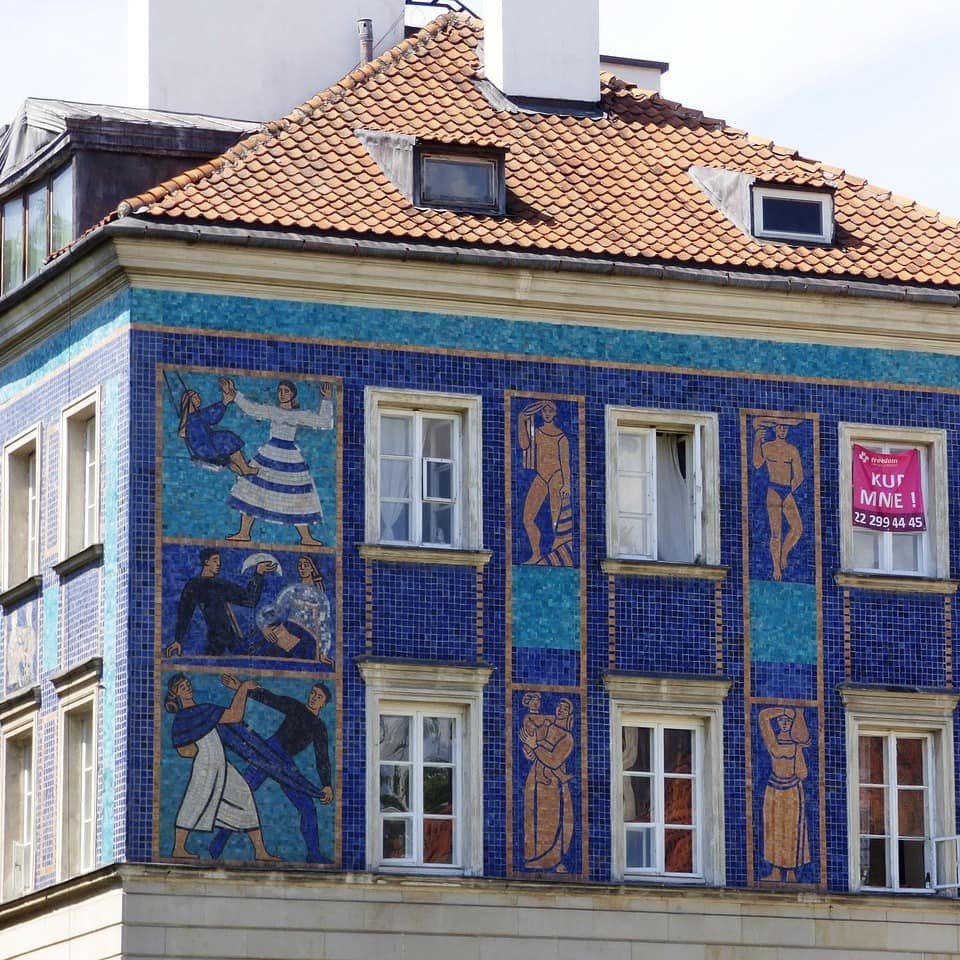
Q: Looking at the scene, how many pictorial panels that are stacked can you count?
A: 3